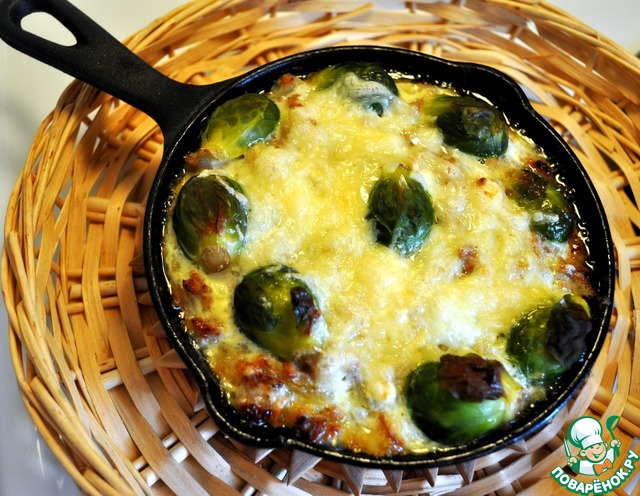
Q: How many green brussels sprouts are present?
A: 9